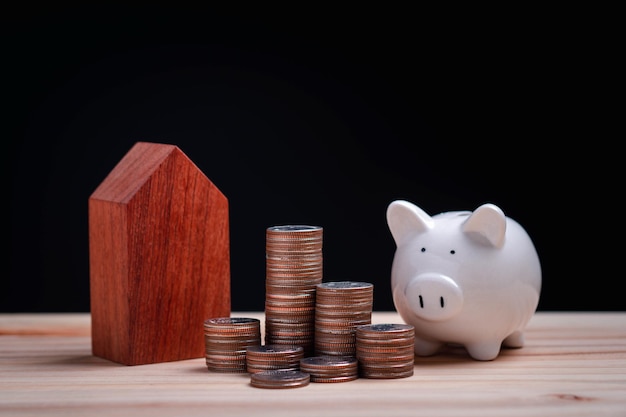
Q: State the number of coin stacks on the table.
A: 7